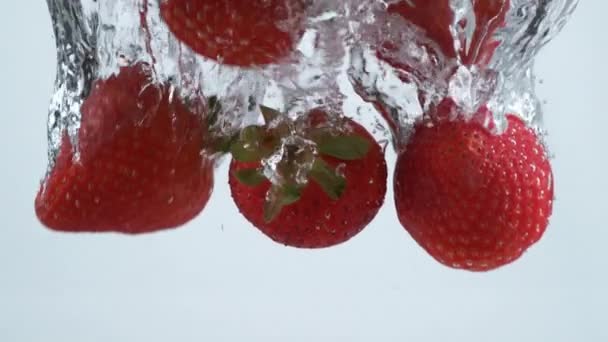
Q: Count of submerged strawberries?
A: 5